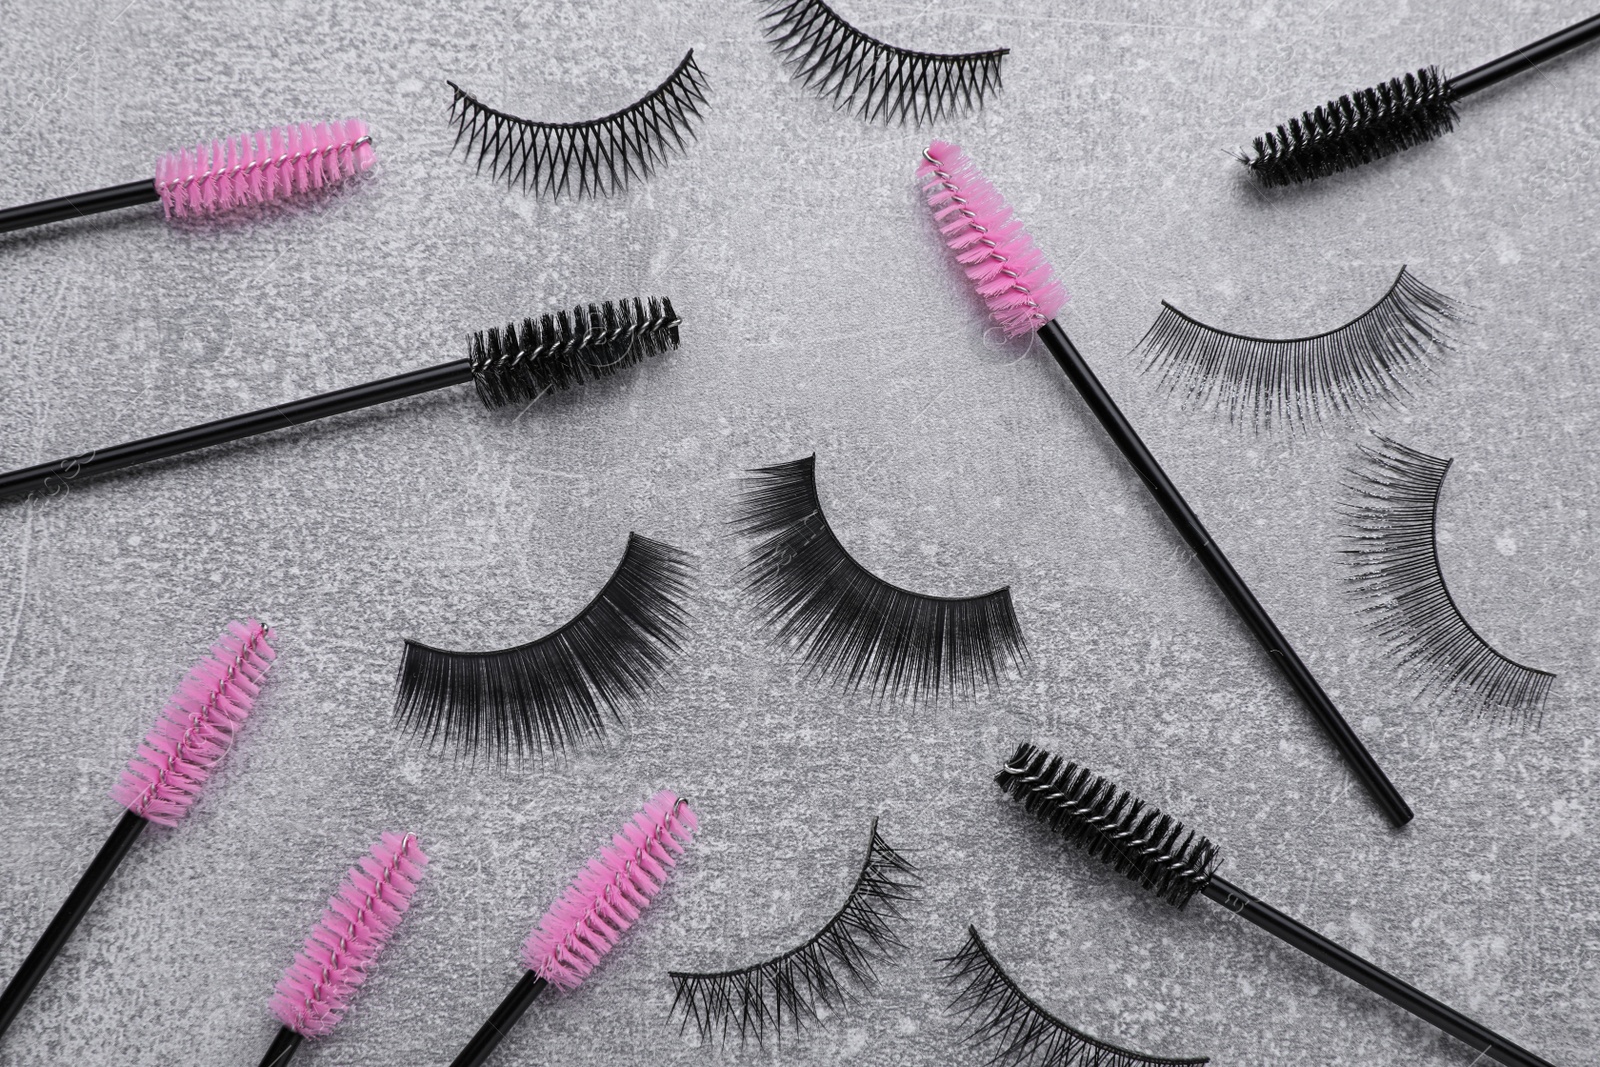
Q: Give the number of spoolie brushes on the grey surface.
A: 8